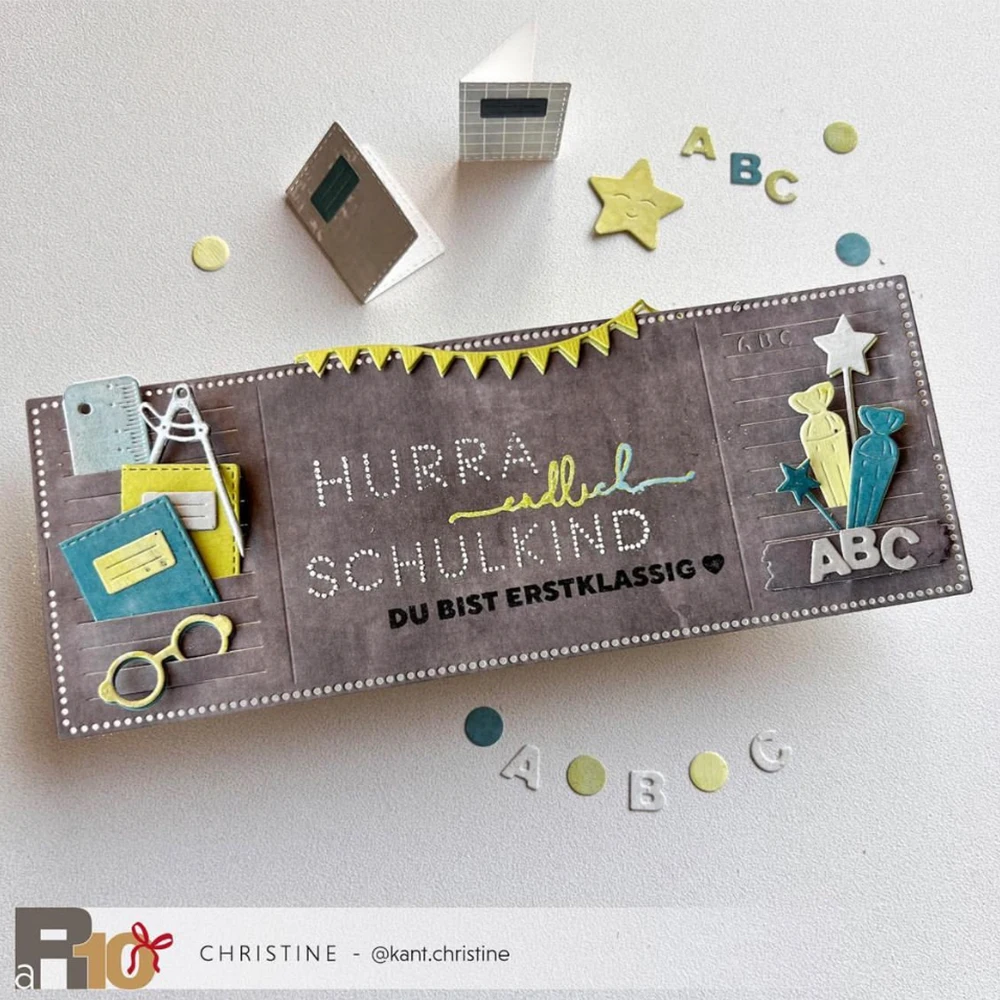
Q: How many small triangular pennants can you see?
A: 11